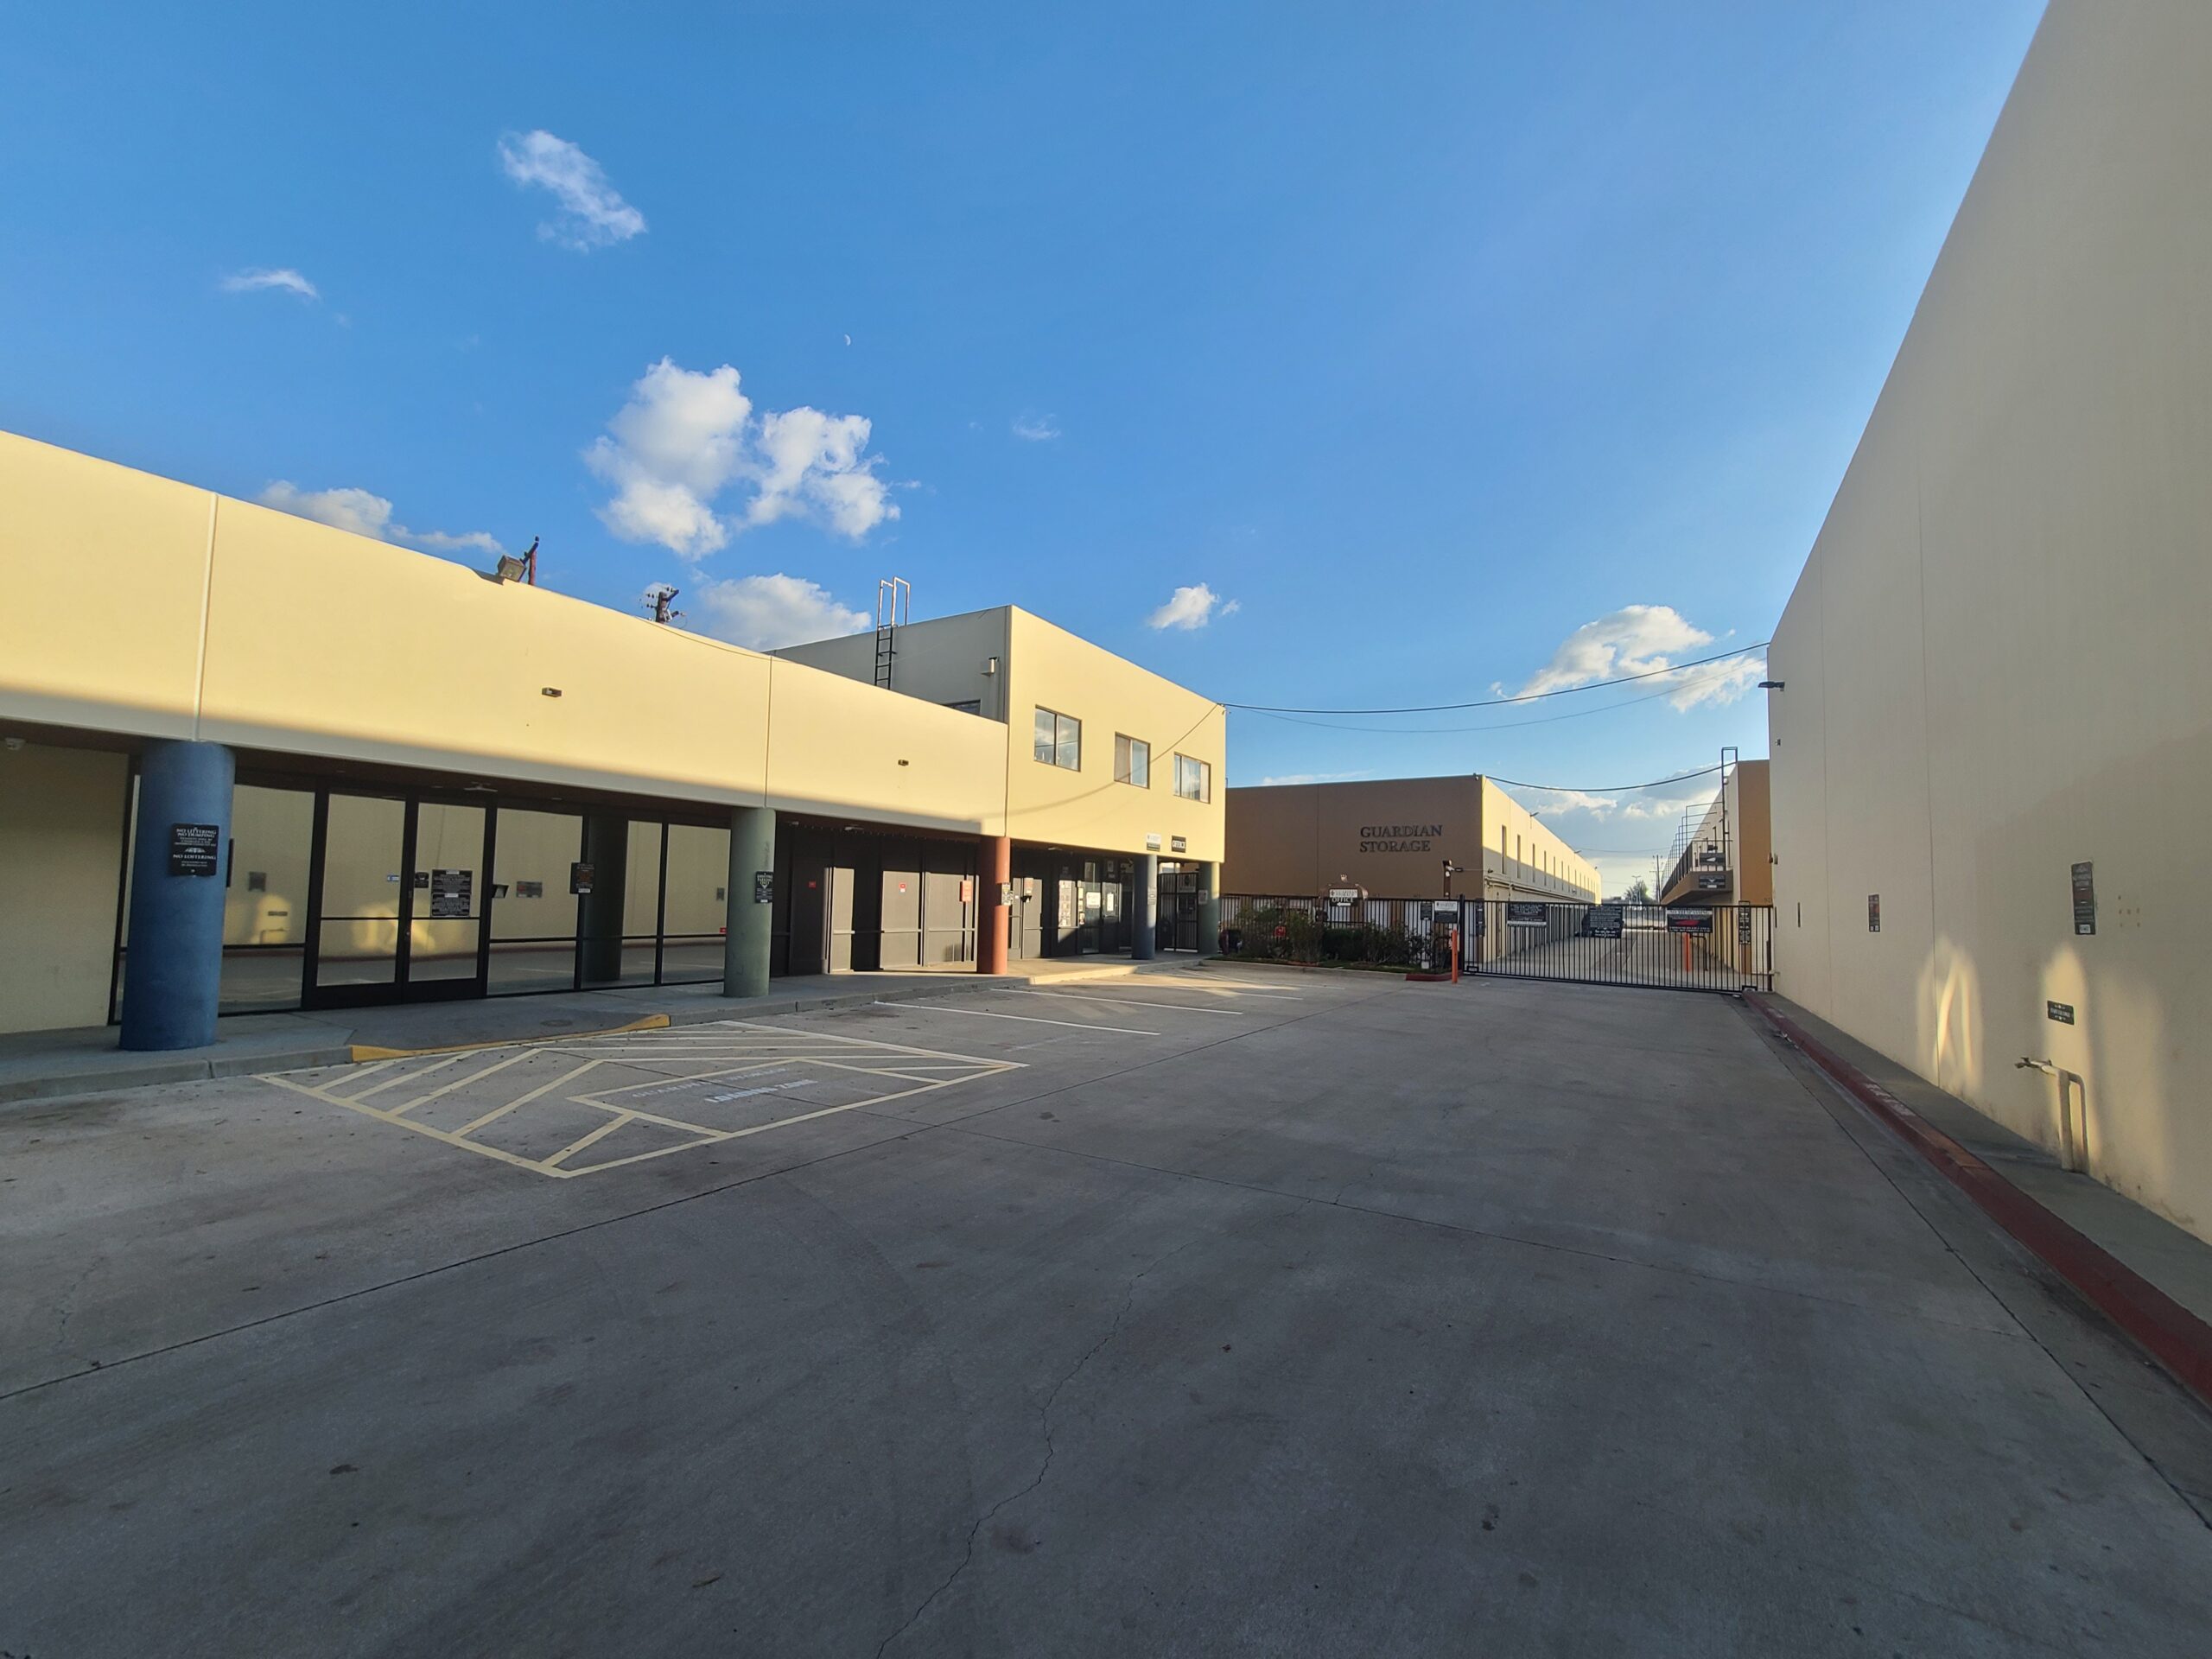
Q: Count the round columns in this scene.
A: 5